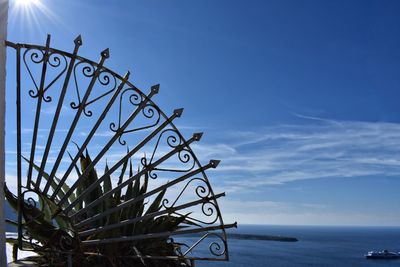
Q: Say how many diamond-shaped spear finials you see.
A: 6